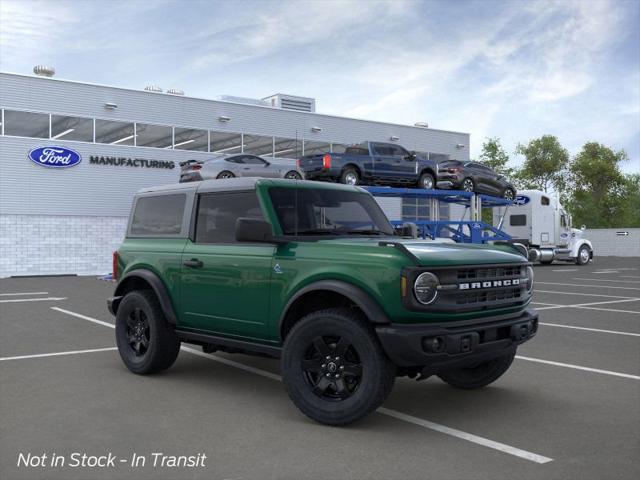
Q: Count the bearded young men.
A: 0